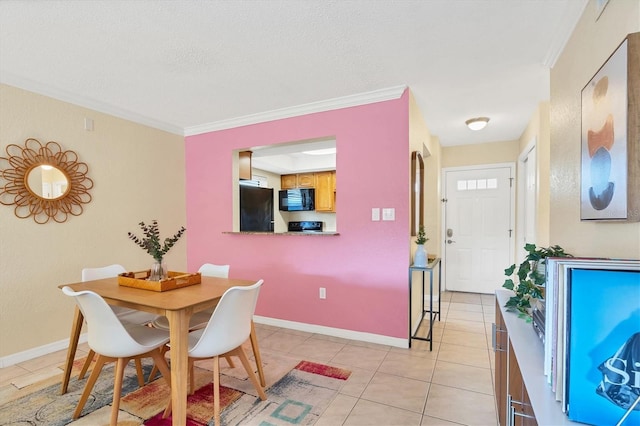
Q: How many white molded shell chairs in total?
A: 4